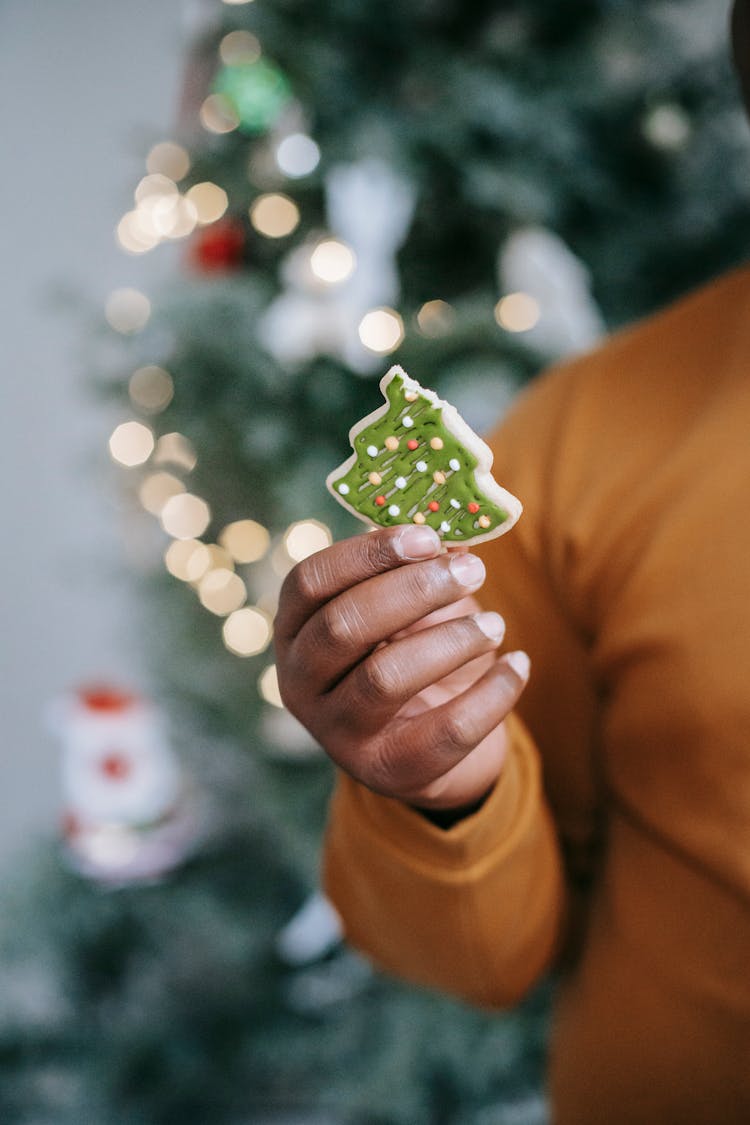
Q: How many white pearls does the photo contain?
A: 9